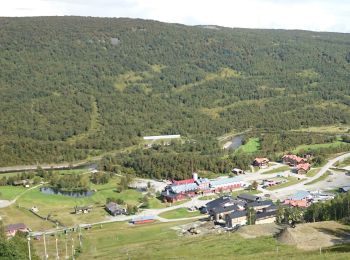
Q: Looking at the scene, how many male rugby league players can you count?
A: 0